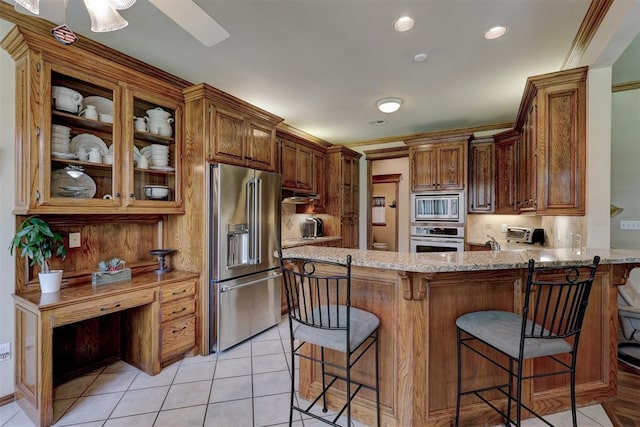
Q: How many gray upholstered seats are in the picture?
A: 2